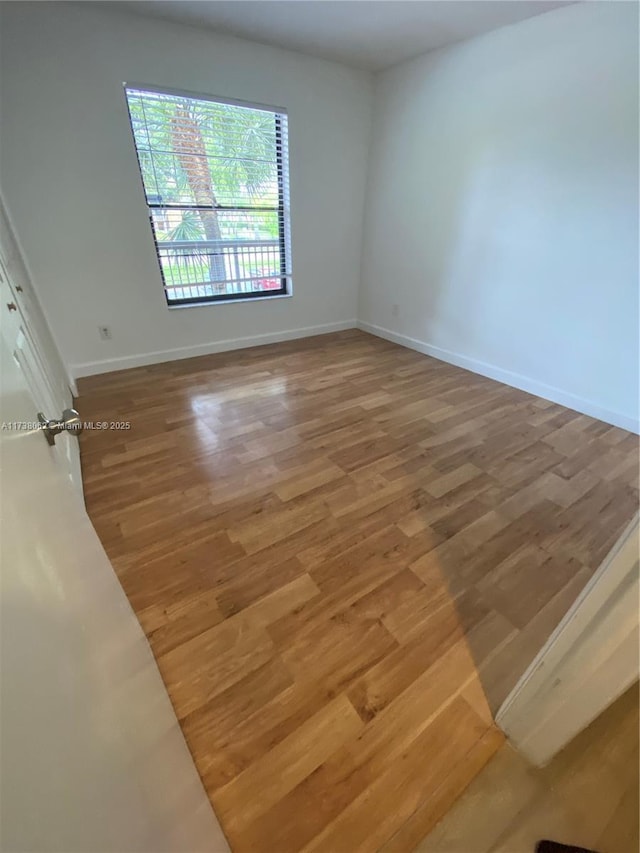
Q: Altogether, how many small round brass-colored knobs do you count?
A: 2